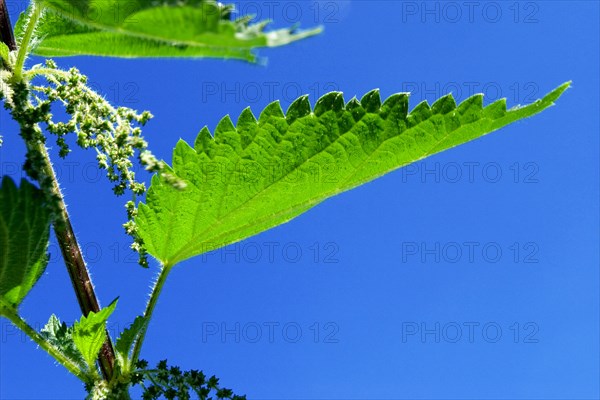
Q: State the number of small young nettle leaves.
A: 3